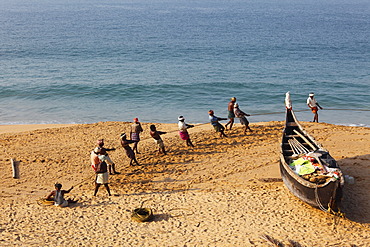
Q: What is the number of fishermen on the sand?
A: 12